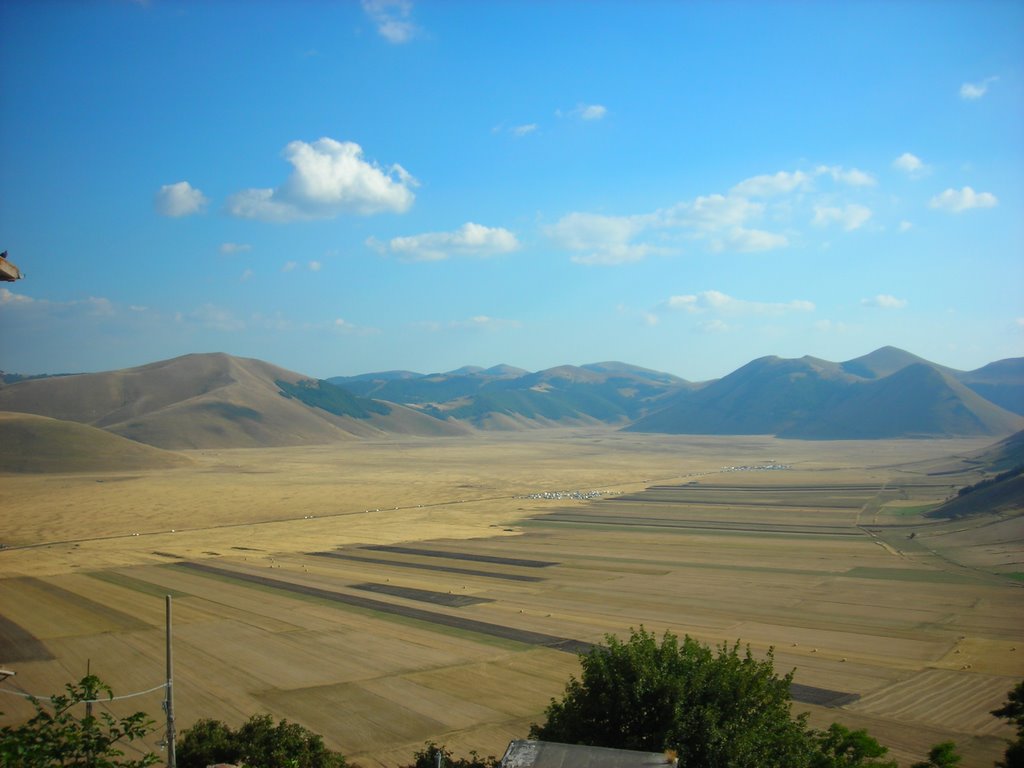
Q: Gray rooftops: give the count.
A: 1